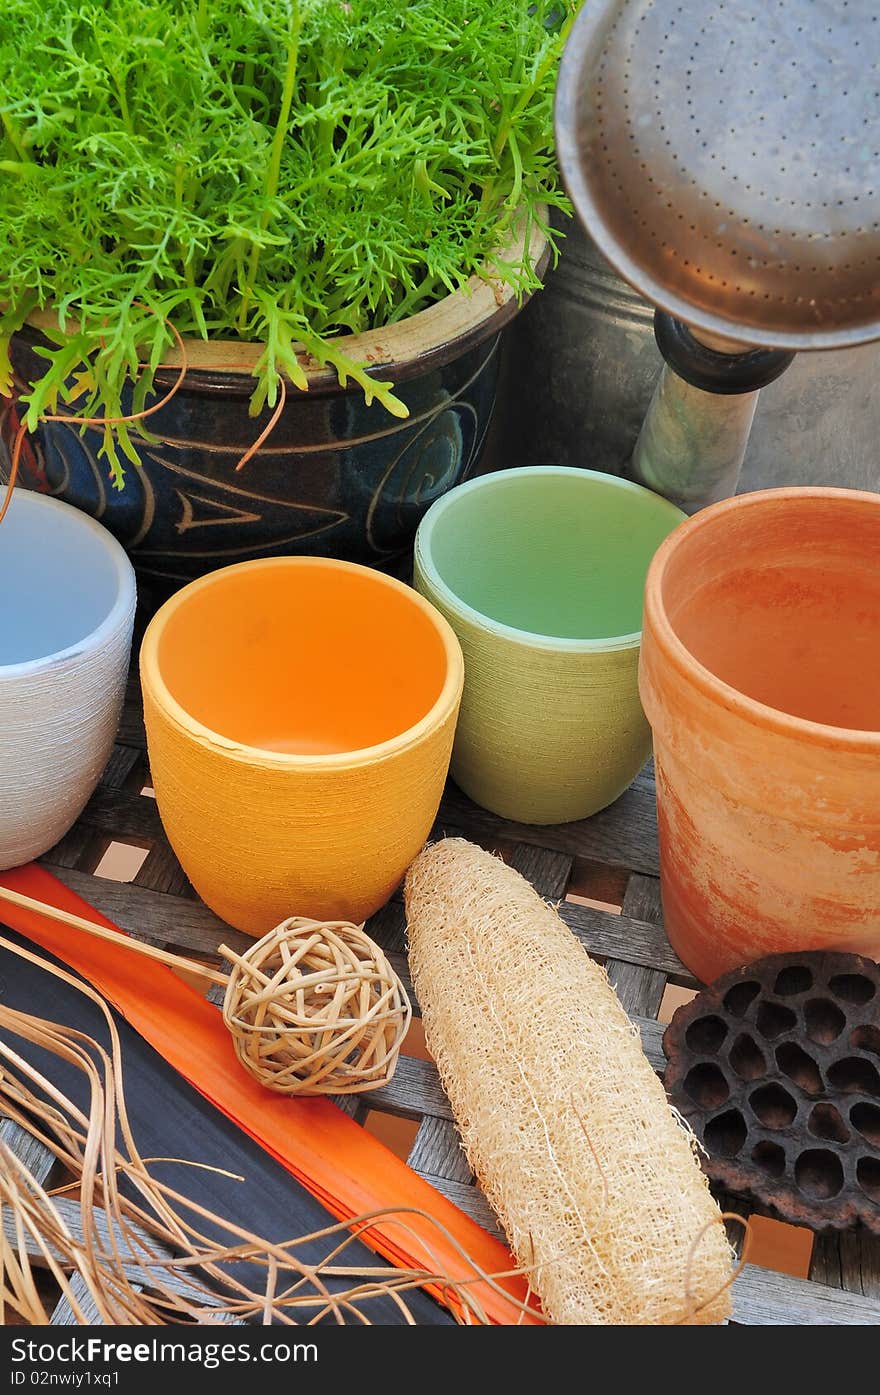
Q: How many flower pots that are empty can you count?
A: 4